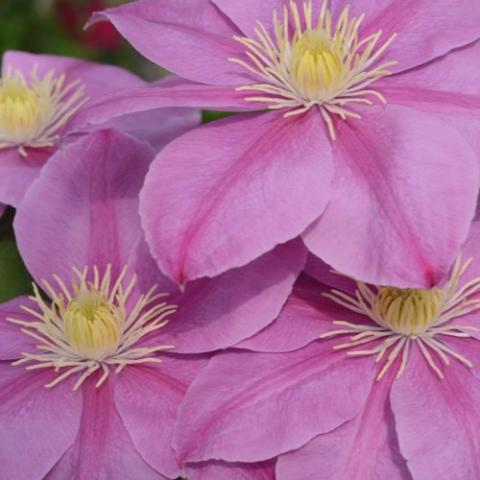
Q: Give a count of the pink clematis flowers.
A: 4